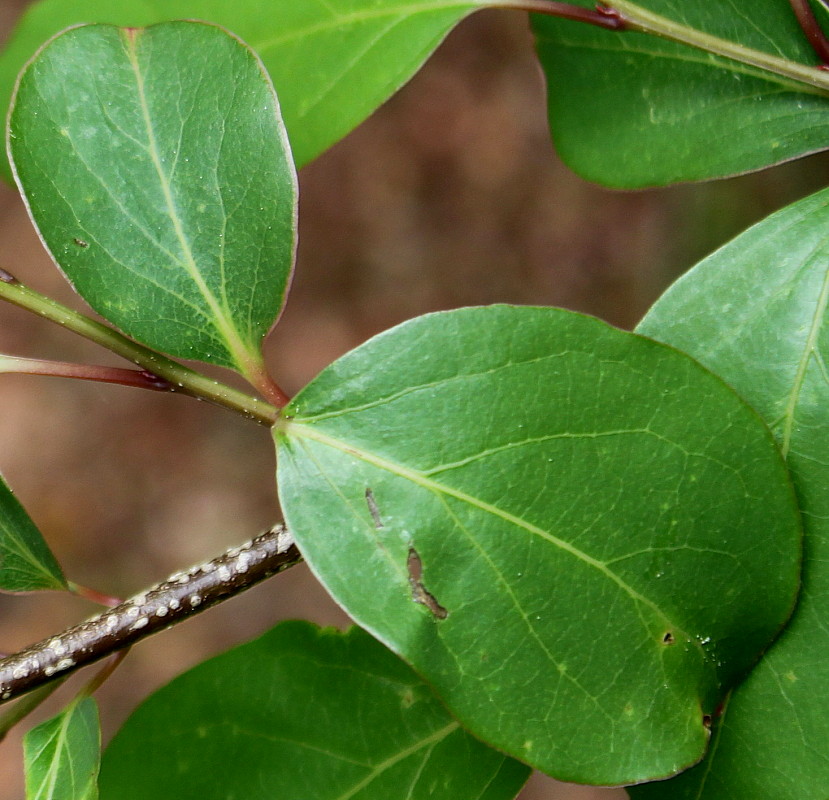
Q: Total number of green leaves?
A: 8